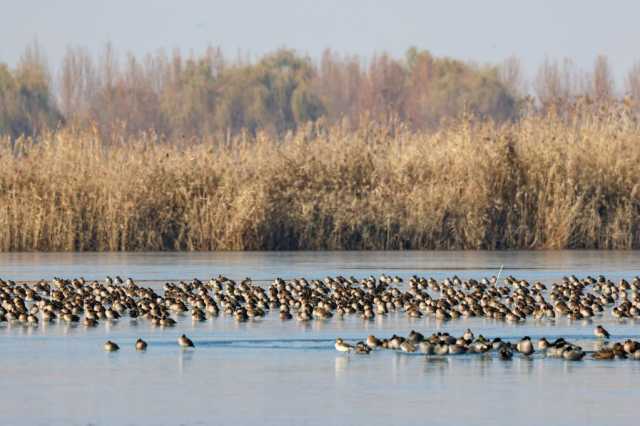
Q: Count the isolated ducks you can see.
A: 3